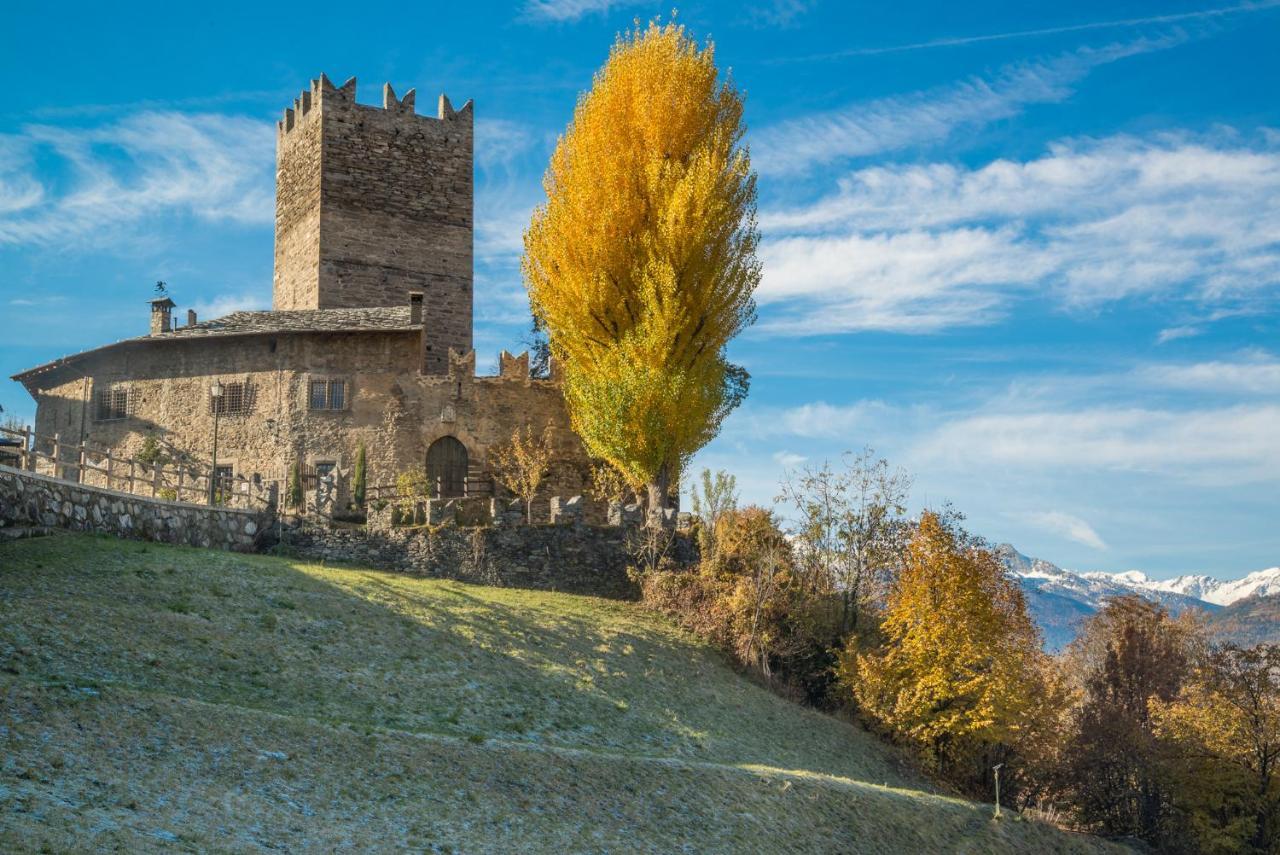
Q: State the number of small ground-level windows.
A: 2